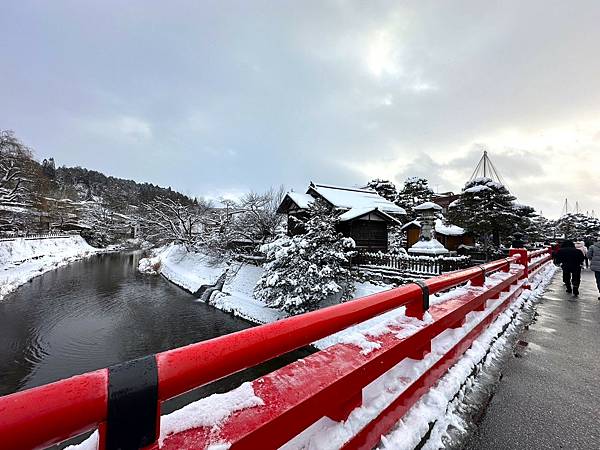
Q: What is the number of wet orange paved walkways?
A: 0